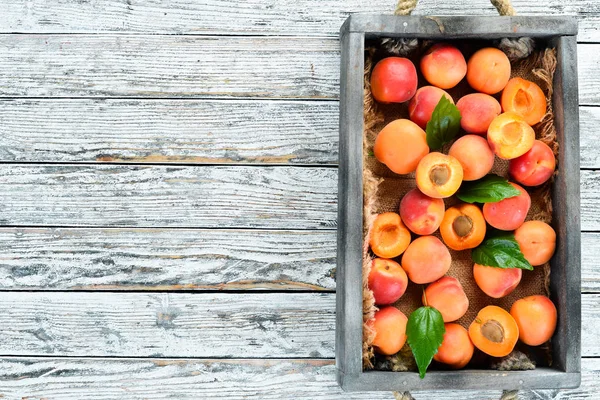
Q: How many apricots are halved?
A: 6